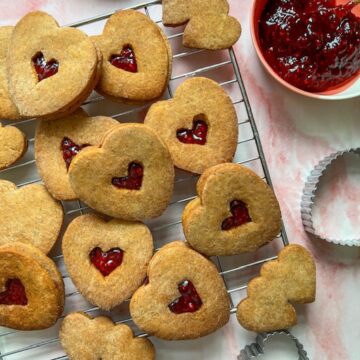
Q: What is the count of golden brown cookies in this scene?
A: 15